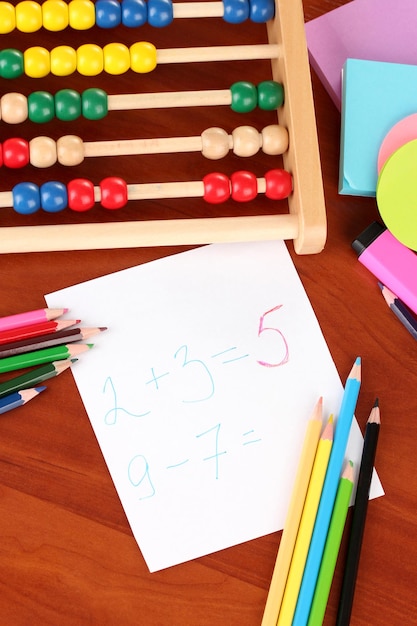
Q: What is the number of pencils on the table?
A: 12